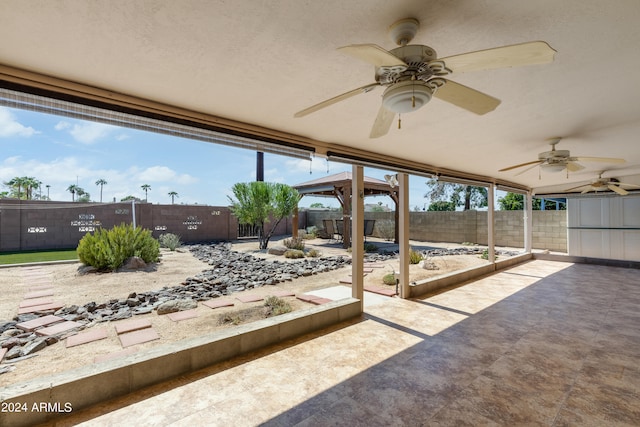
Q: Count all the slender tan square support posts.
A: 4